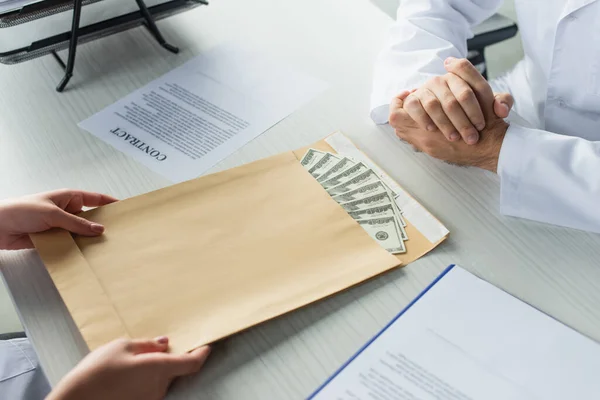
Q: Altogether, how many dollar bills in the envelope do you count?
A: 9